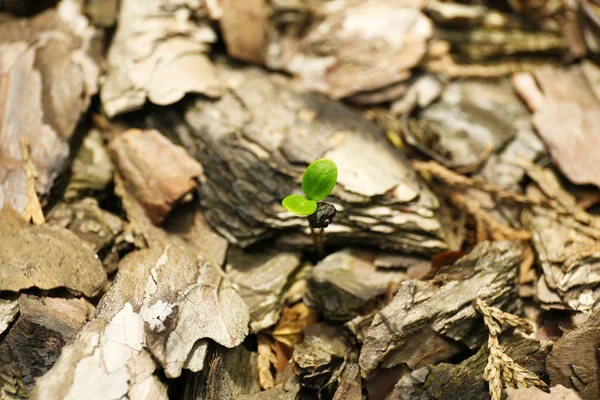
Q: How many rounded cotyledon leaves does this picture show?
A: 2